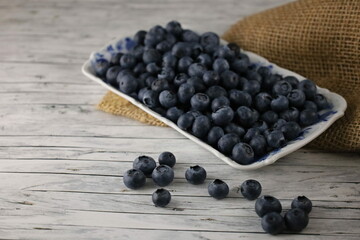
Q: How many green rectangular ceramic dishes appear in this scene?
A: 0